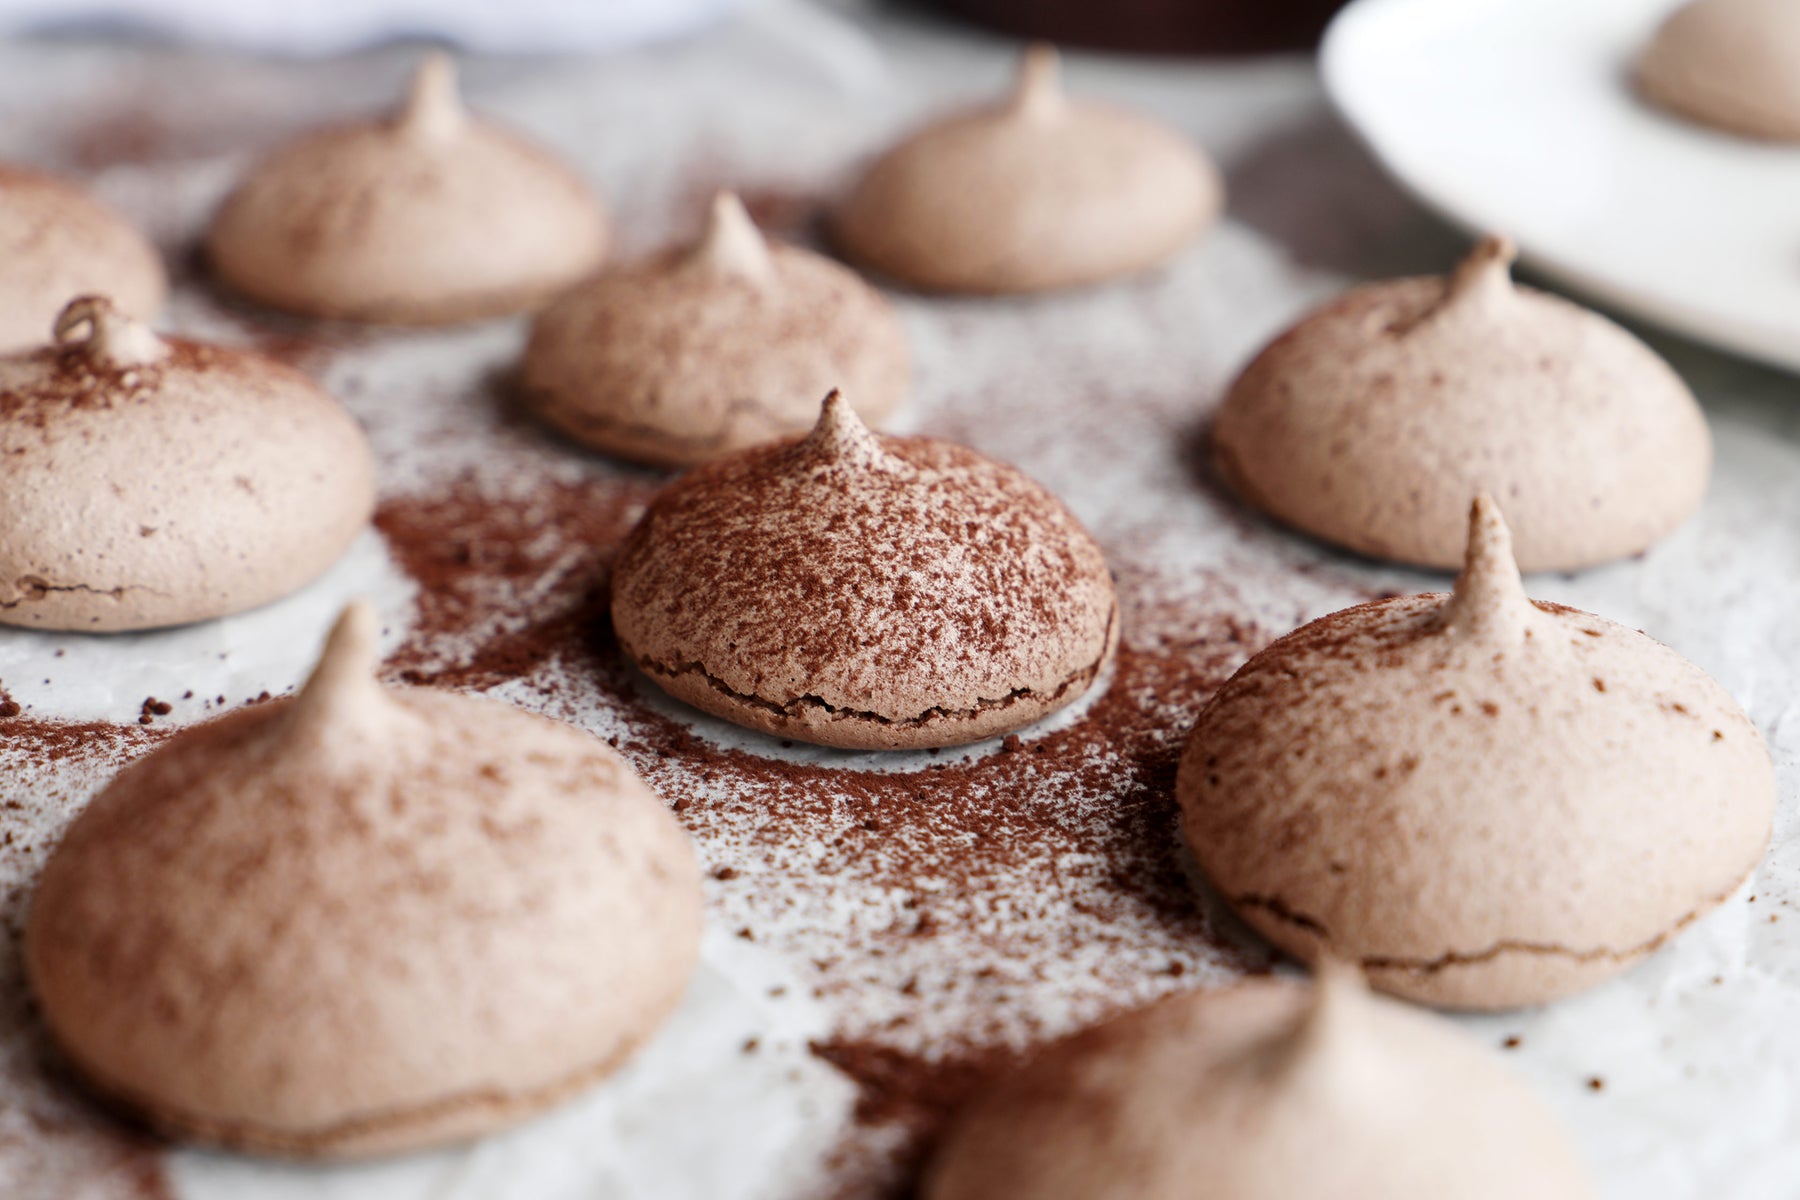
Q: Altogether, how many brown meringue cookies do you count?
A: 11